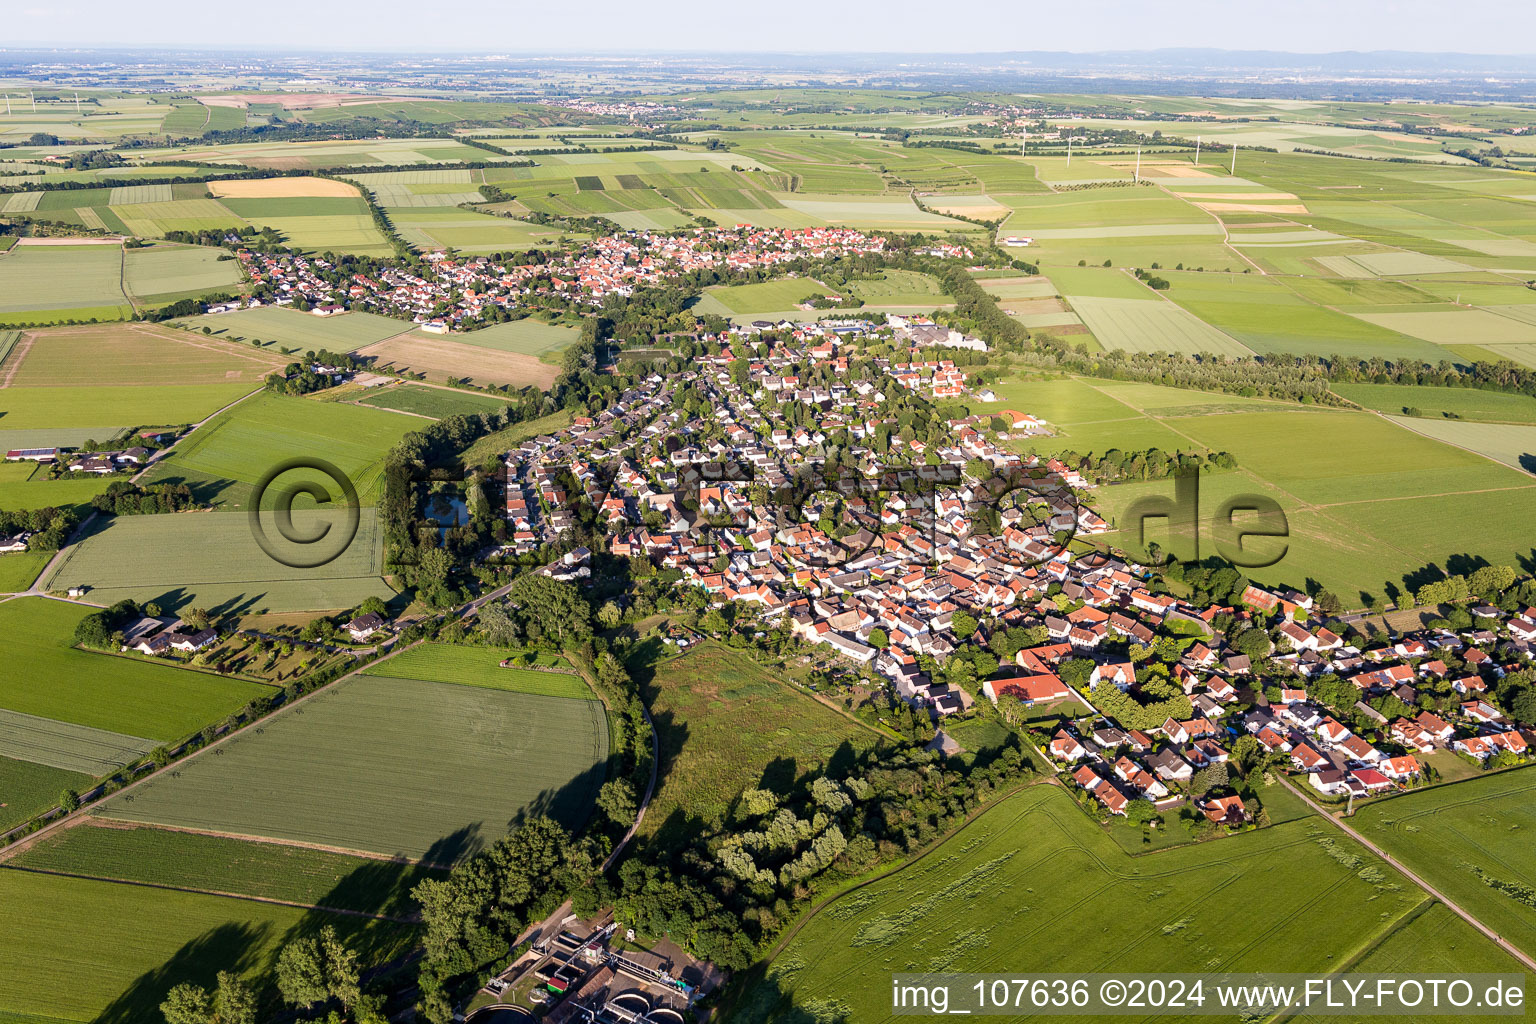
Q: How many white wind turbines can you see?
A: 8